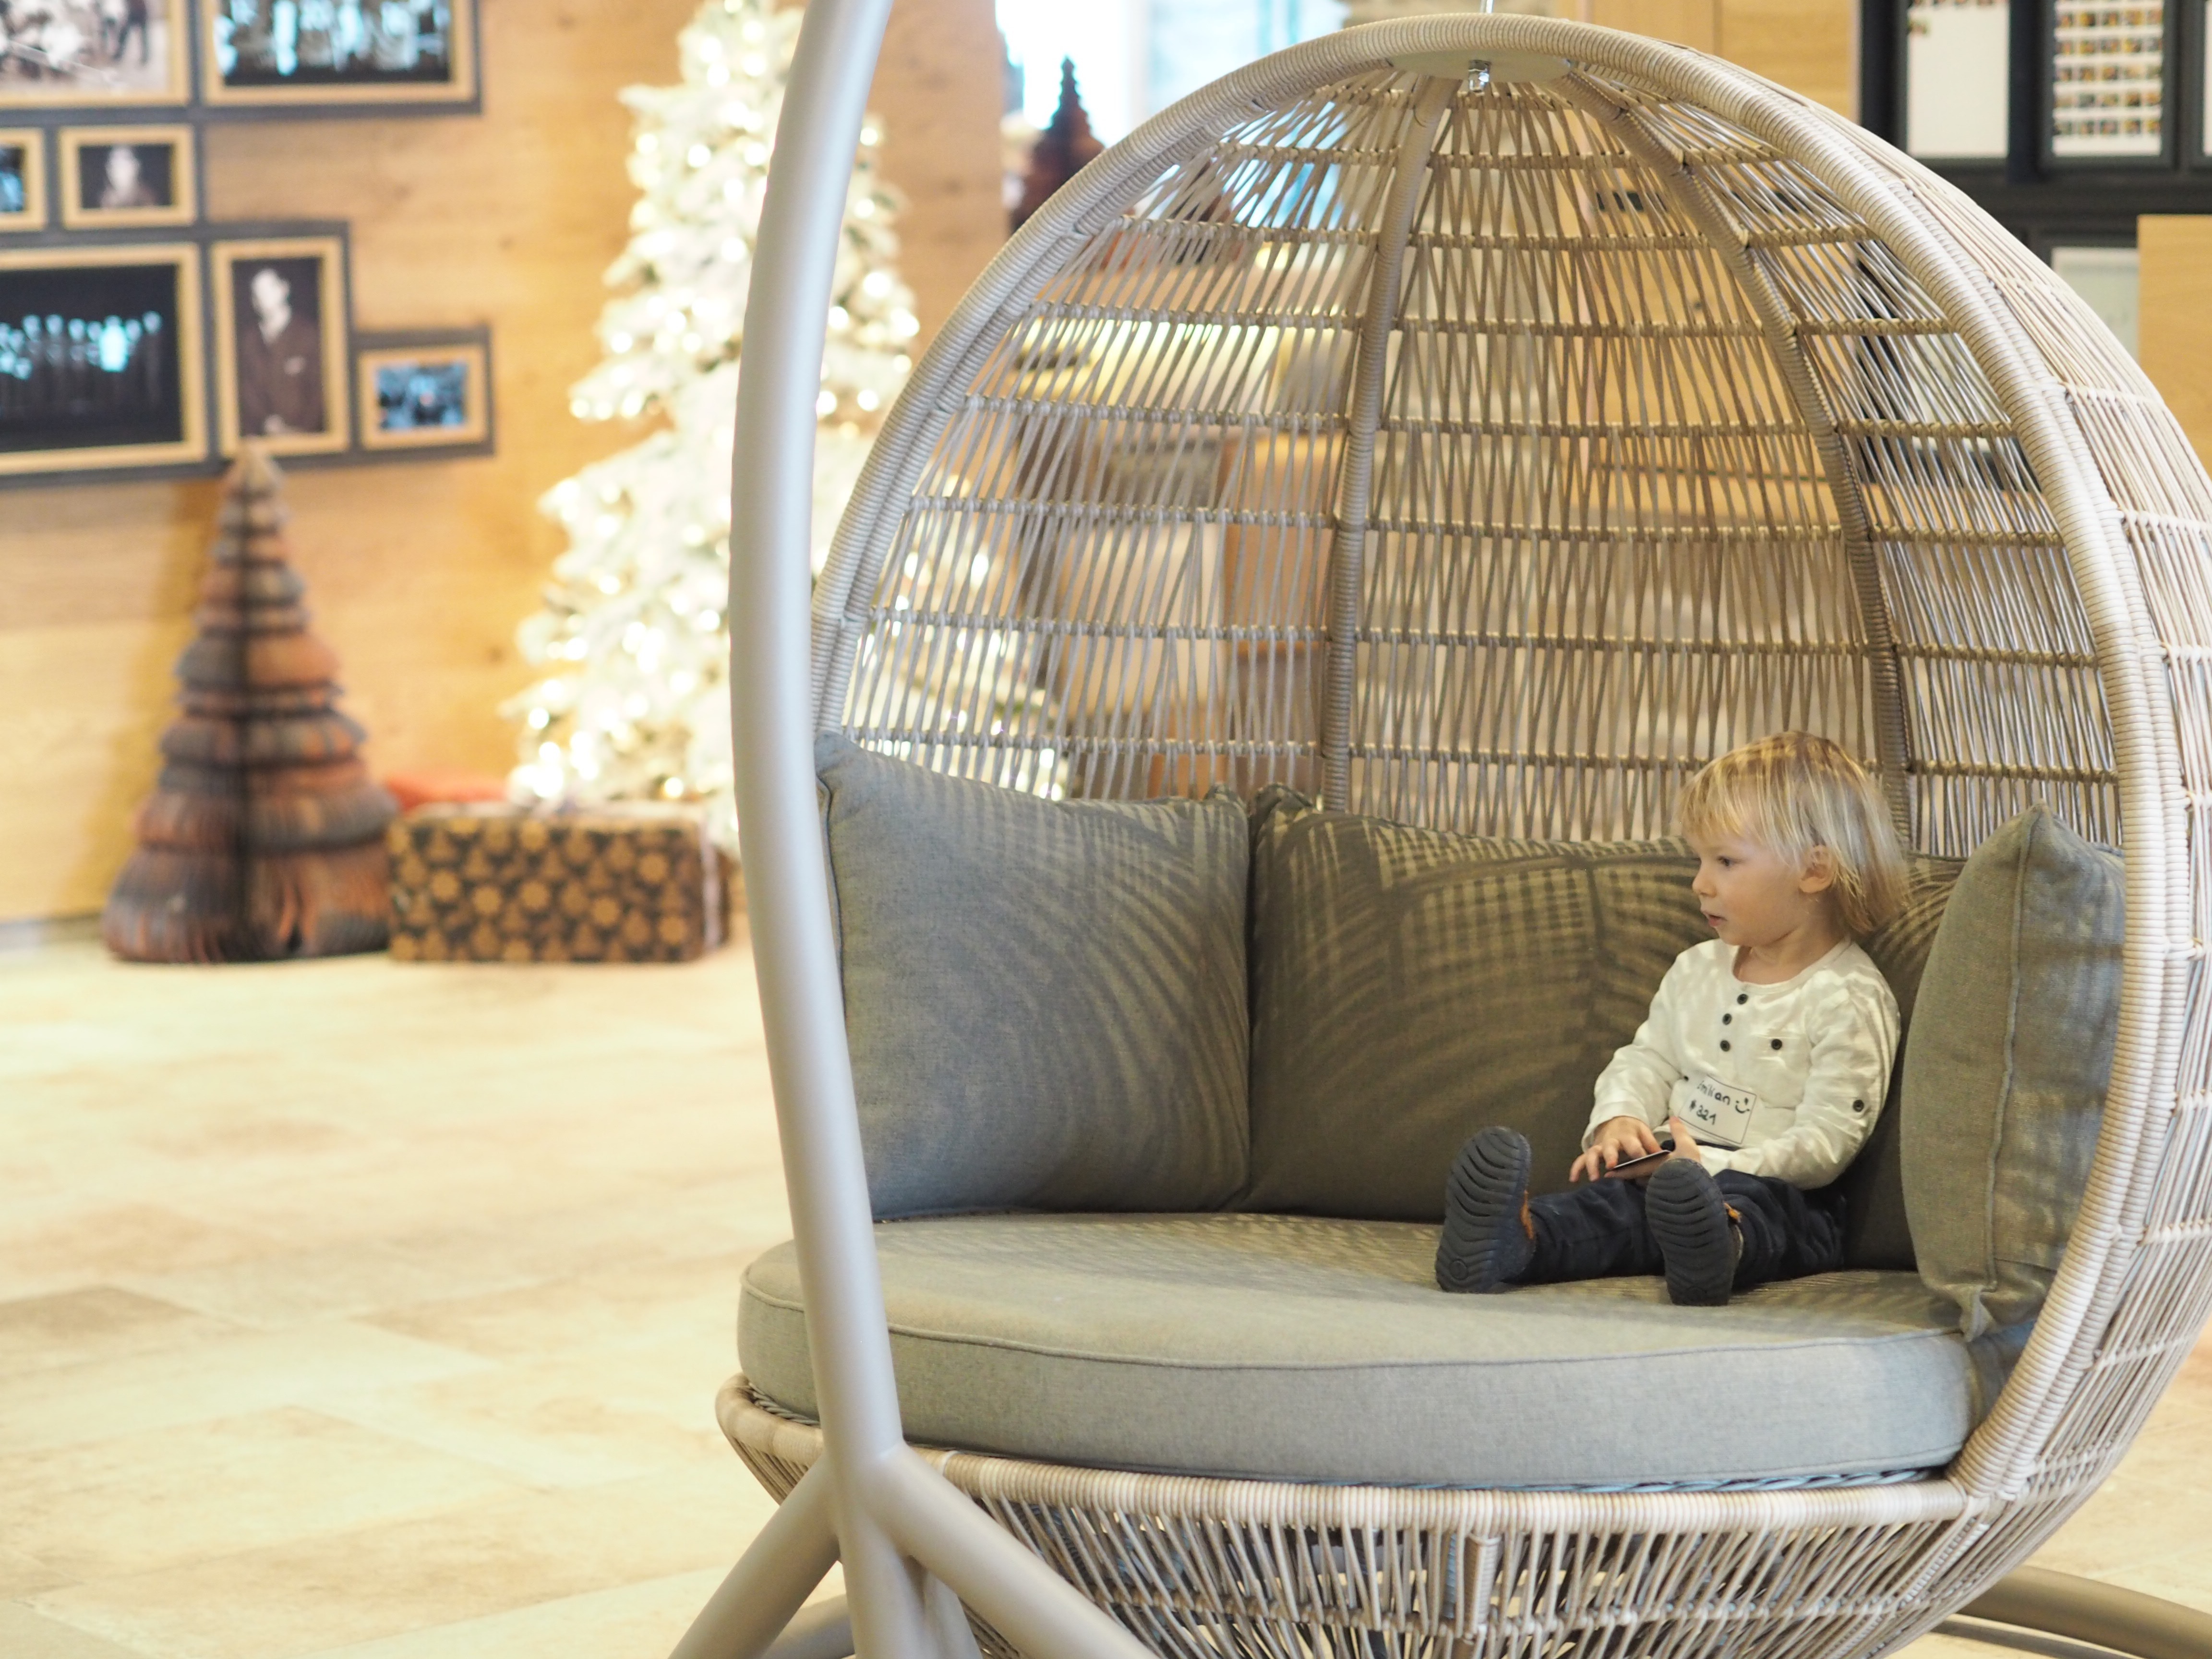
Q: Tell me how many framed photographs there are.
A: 7